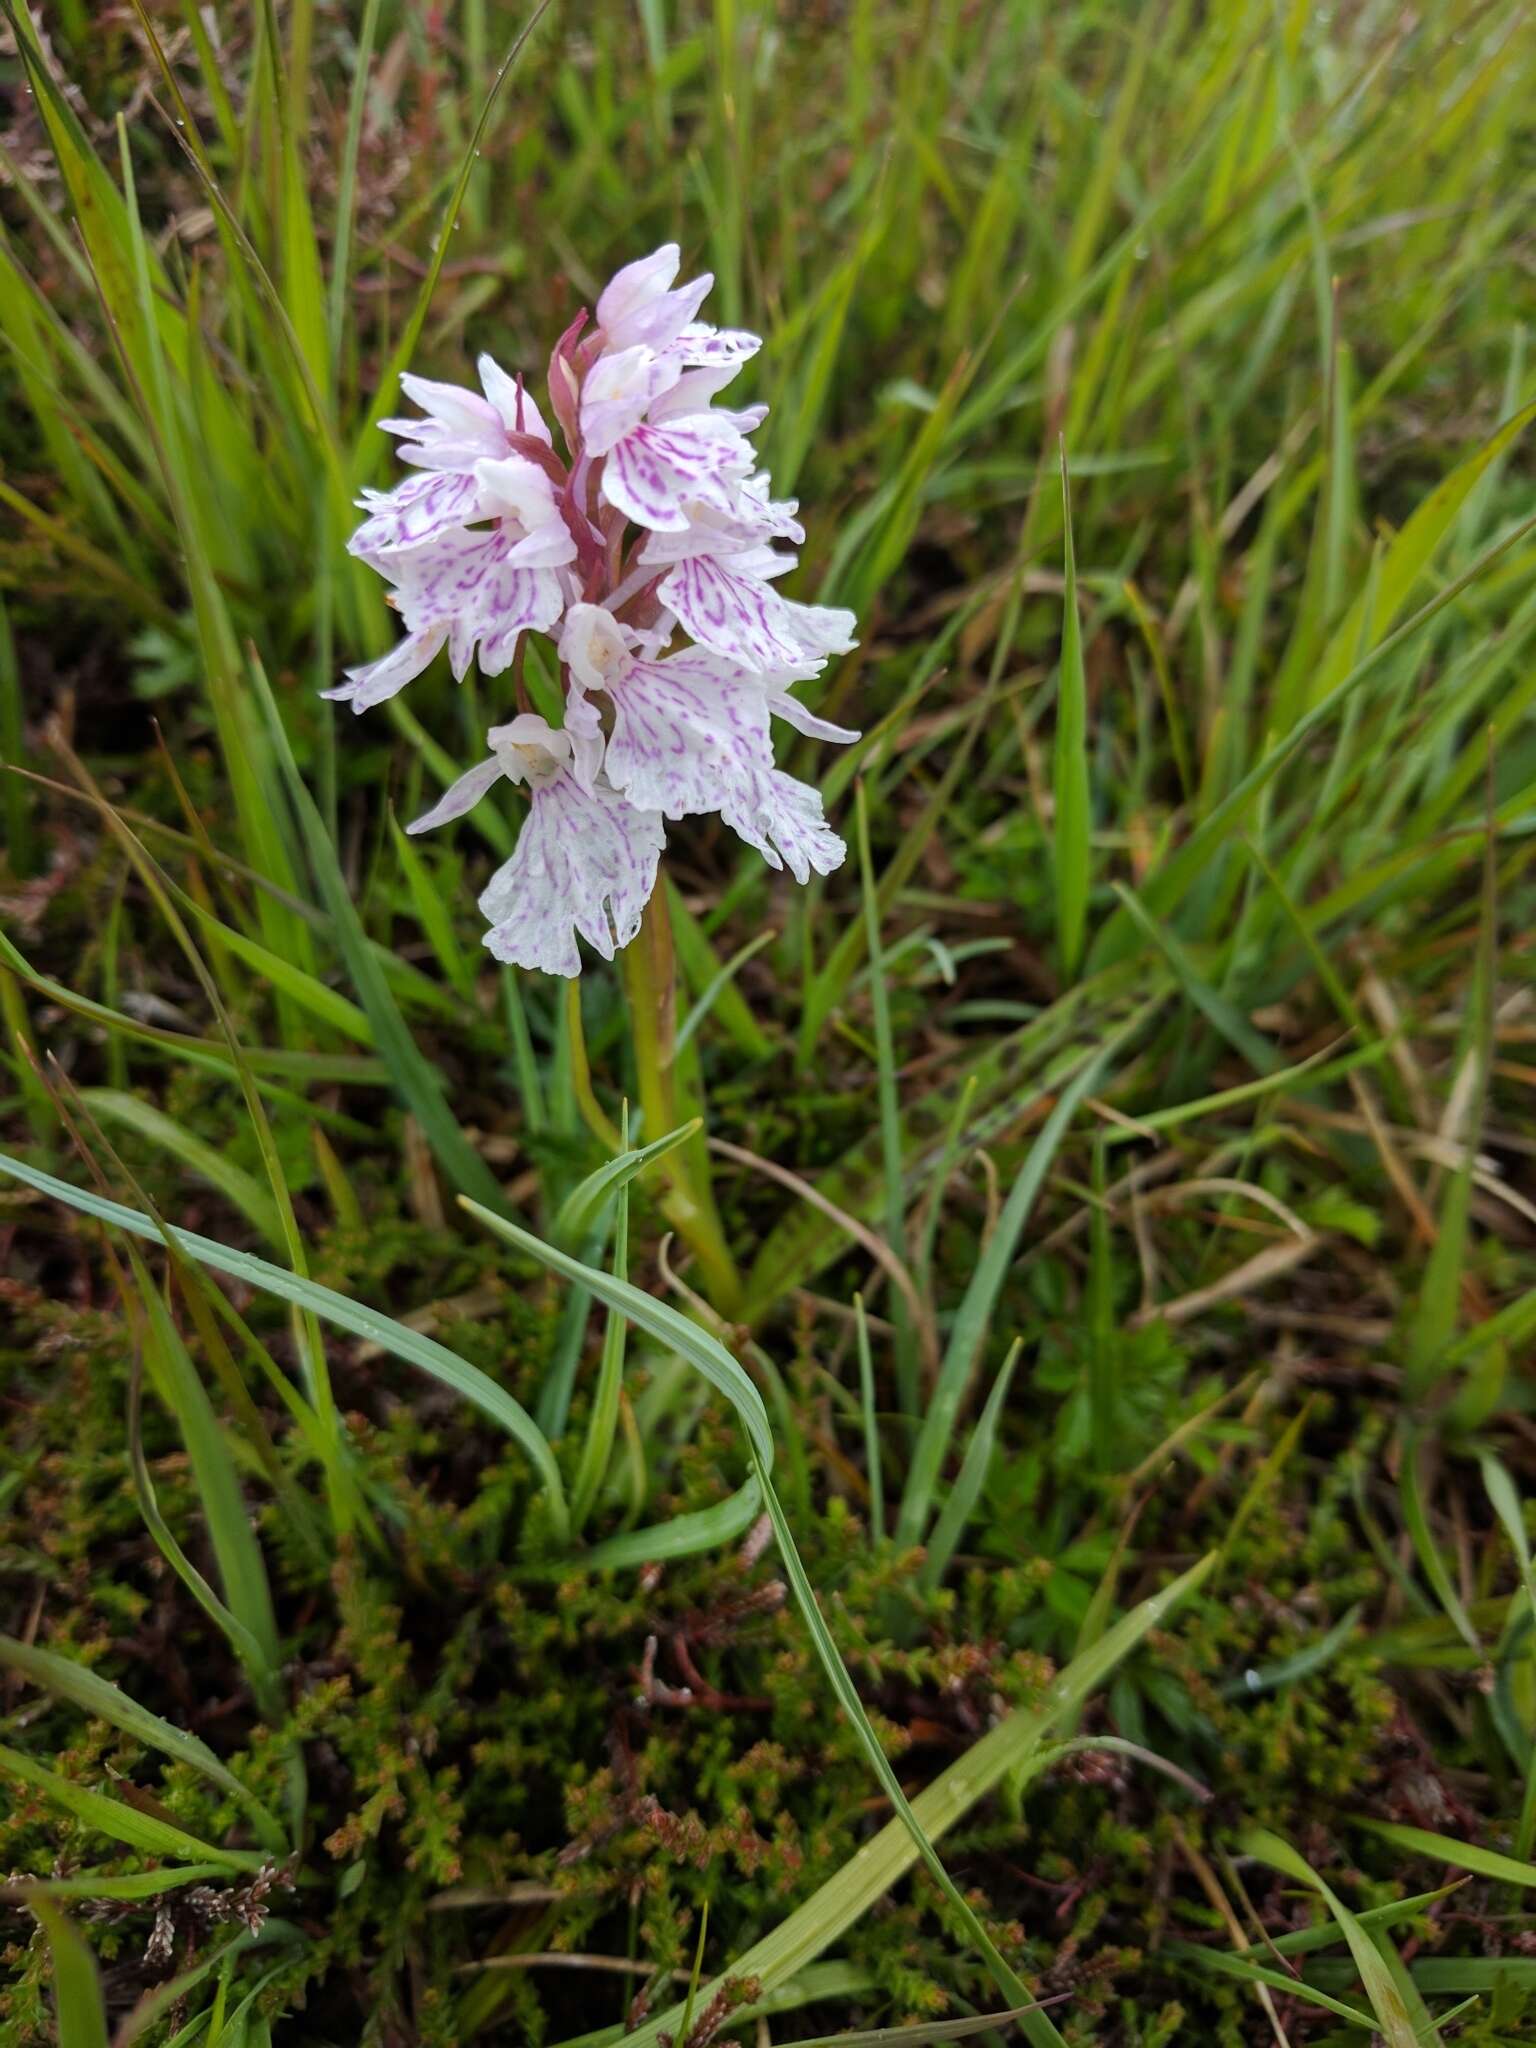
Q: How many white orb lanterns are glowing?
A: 0